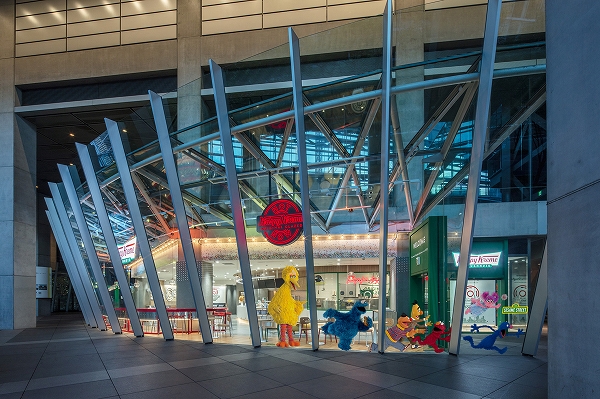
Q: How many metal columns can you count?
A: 12